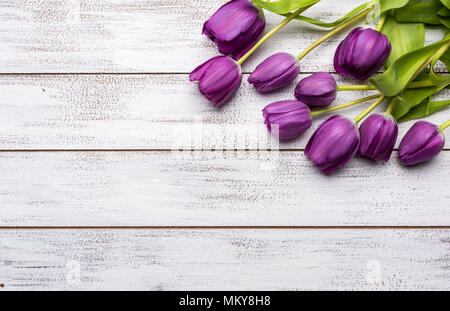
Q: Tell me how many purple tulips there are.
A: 9